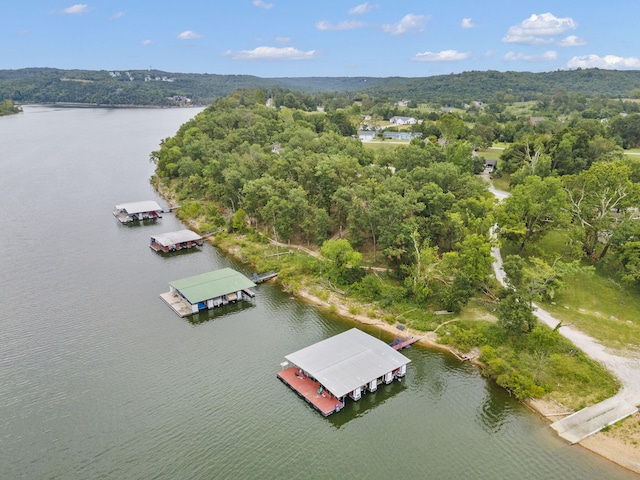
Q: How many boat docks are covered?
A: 4